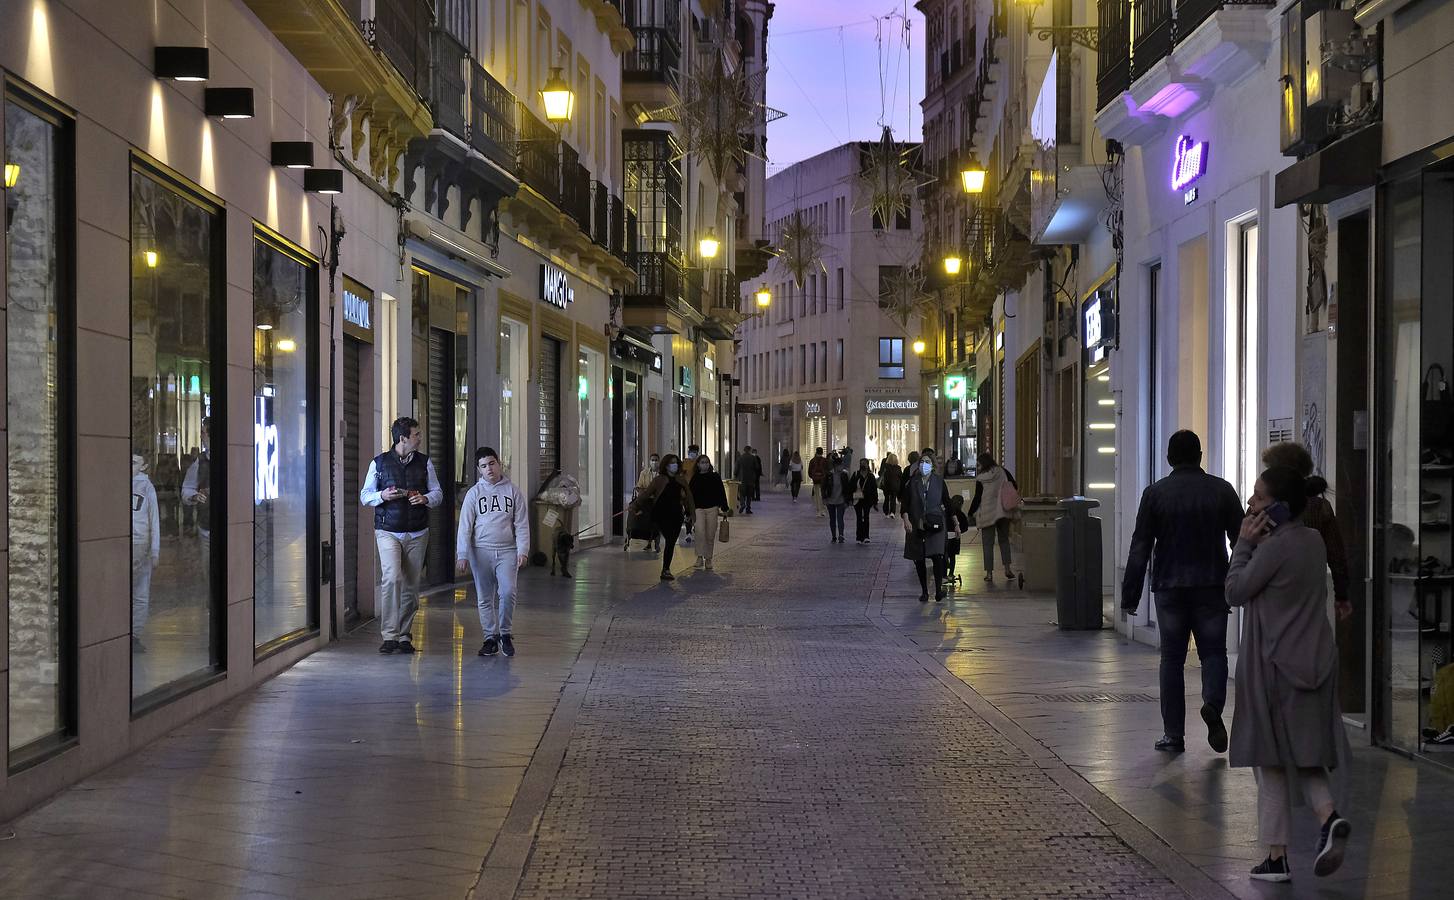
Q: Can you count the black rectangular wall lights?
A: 4